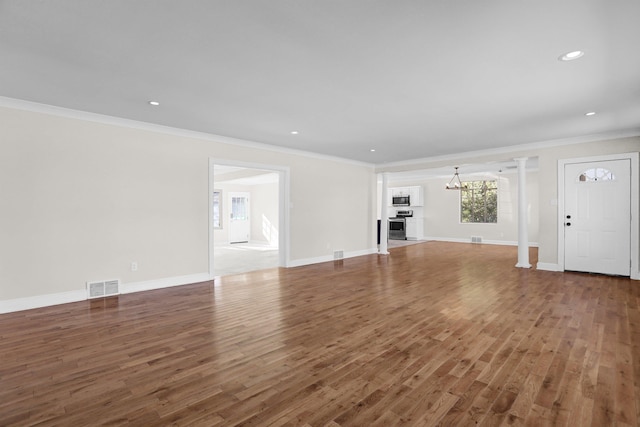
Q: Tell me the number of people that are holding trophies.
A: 0